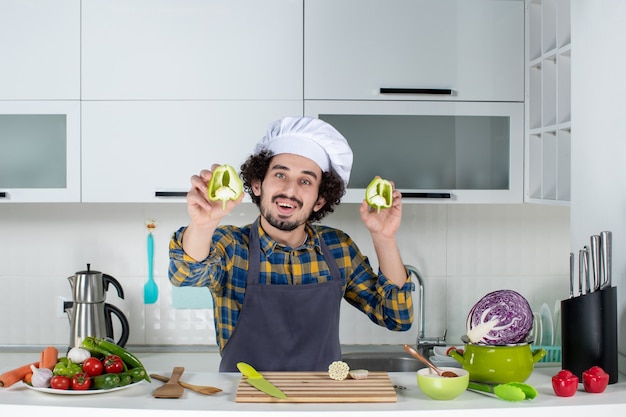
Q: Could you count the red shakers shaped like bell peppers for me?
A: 2